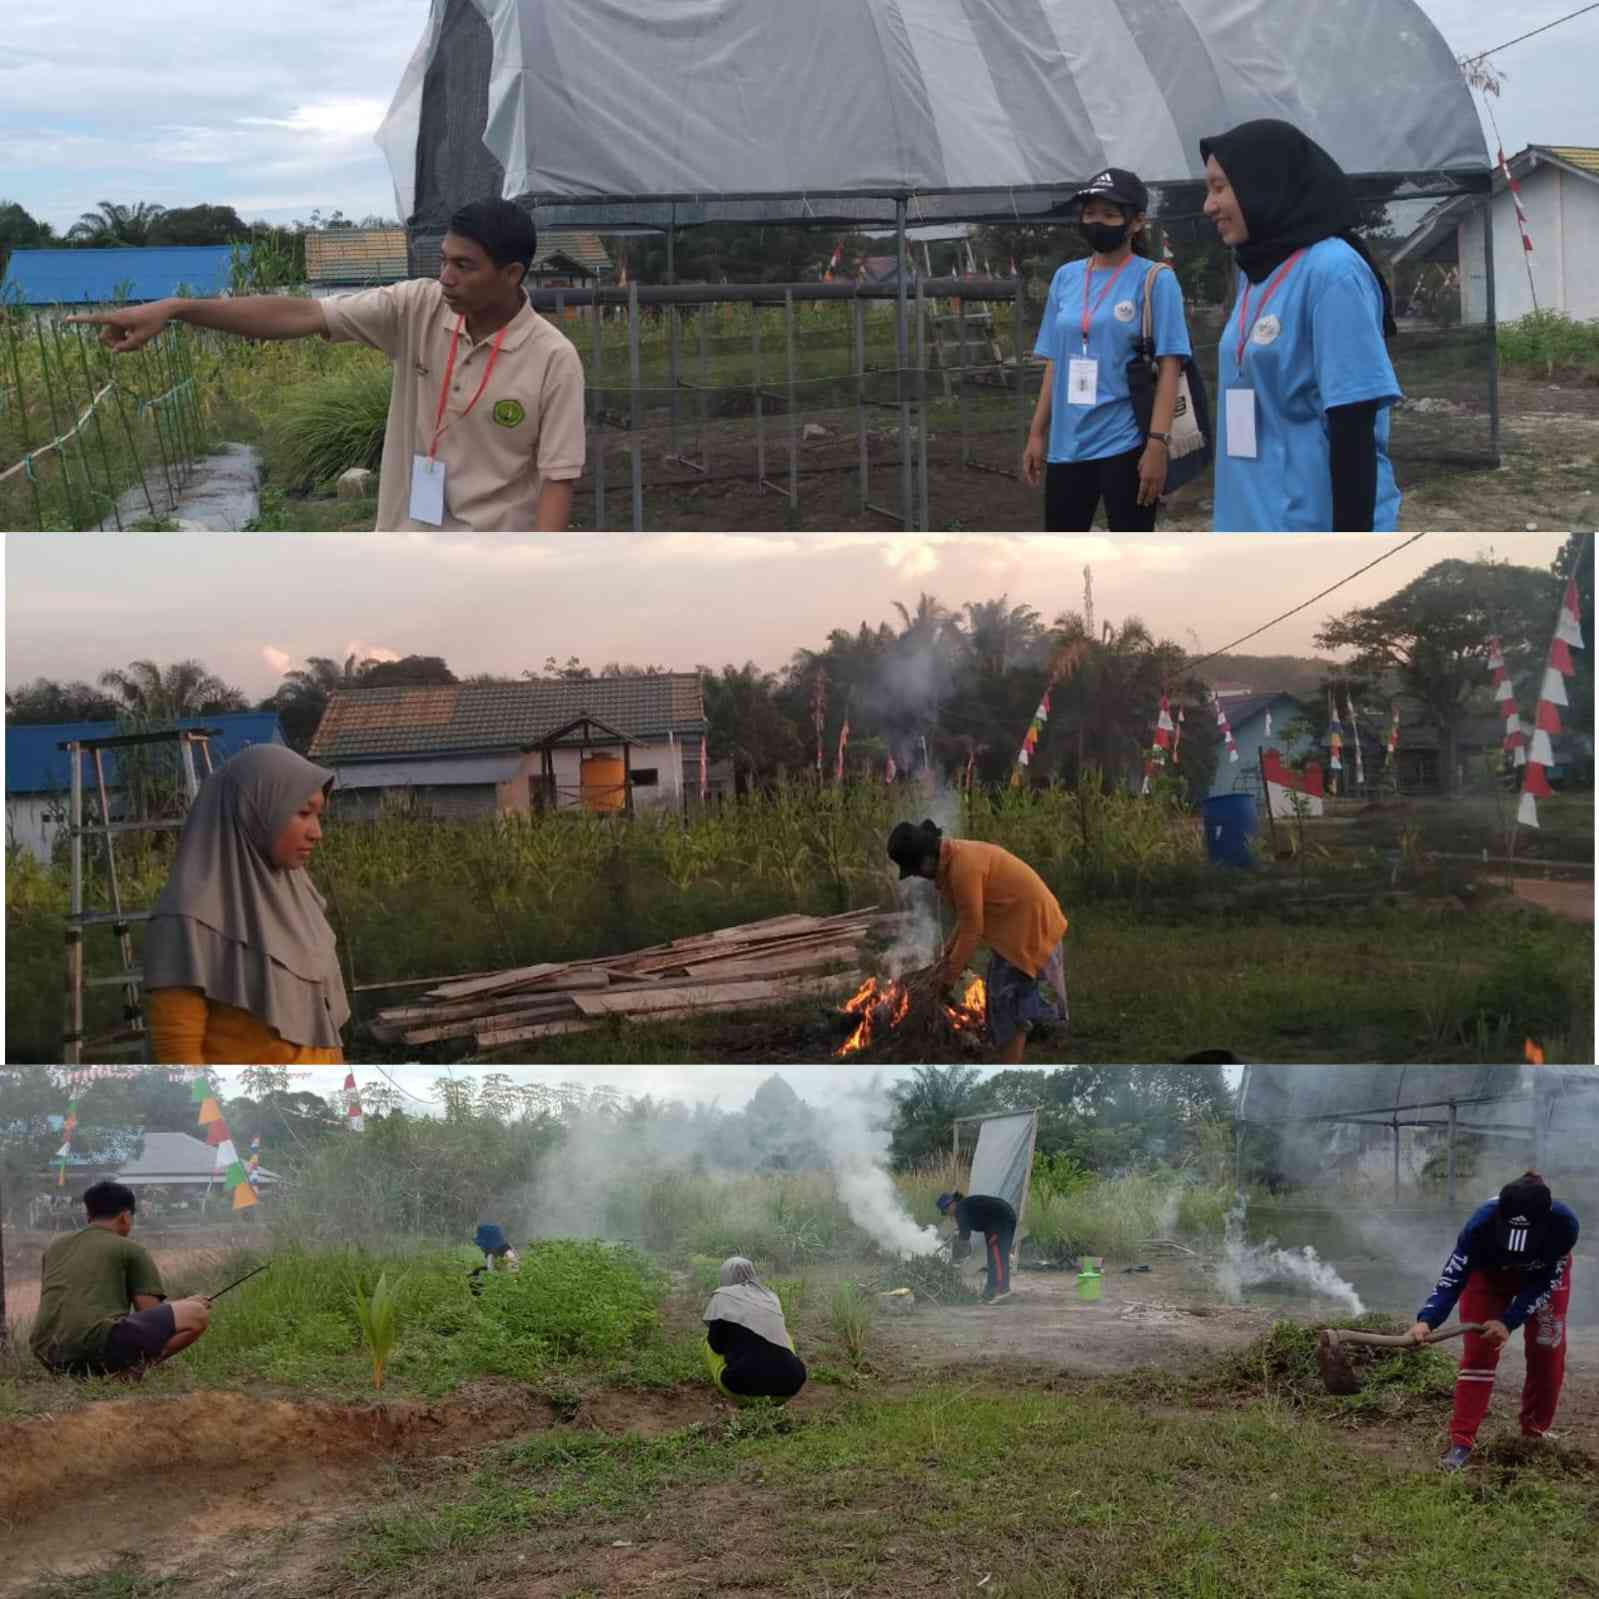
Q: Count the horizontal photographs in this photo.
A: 3